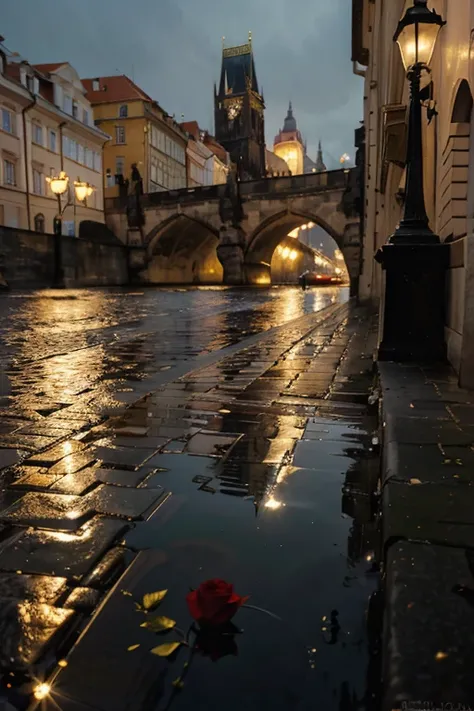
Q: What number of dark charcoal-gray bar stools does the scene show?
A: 0